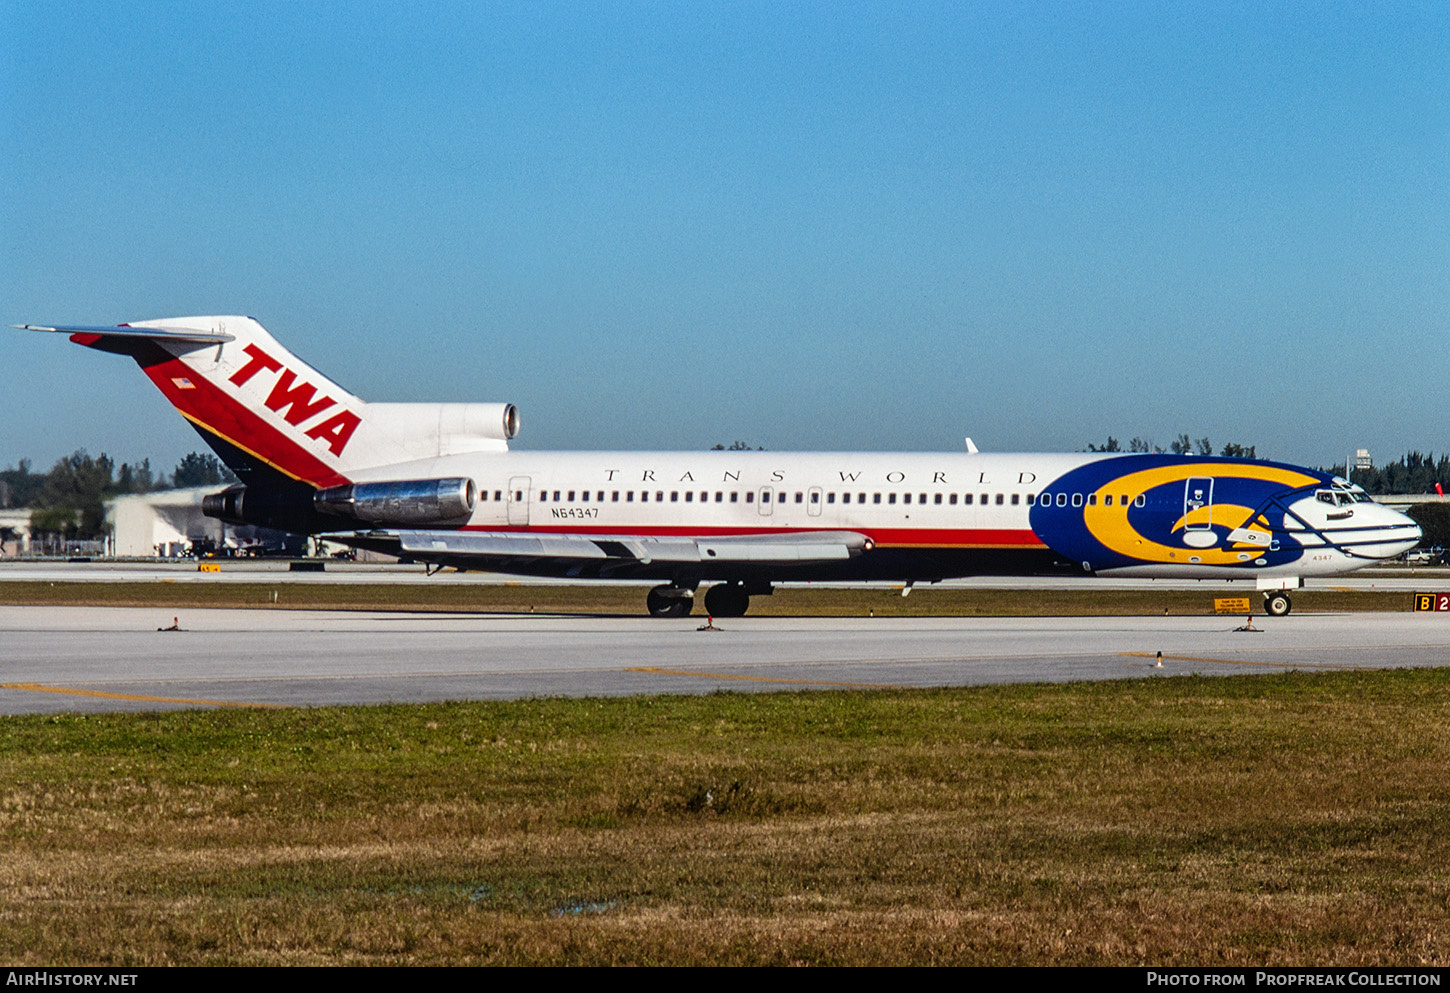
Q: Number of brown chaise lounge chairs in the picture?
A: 0